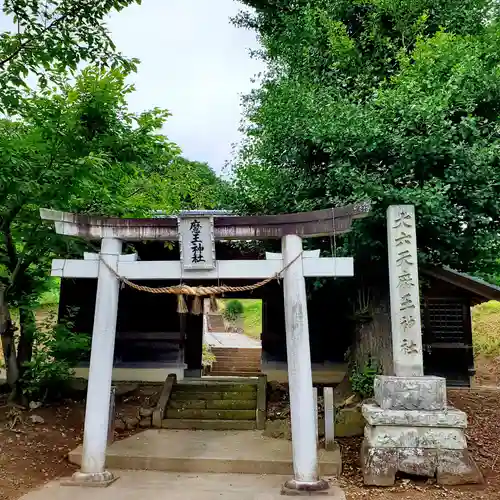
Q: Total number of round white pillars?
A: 2